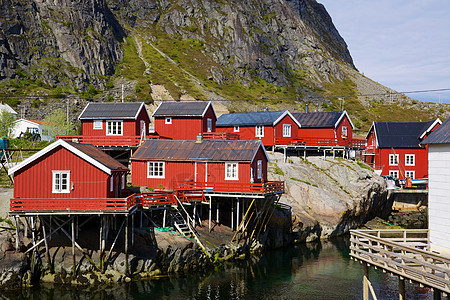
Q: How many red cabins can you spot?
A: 7